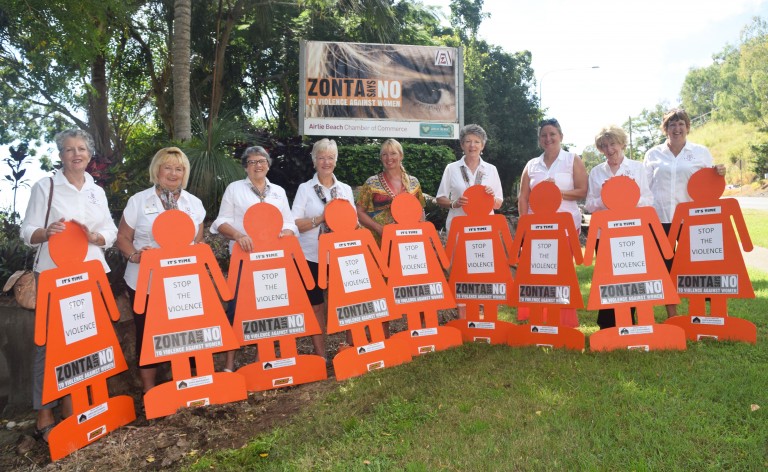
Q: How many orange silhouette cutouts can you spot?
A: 9